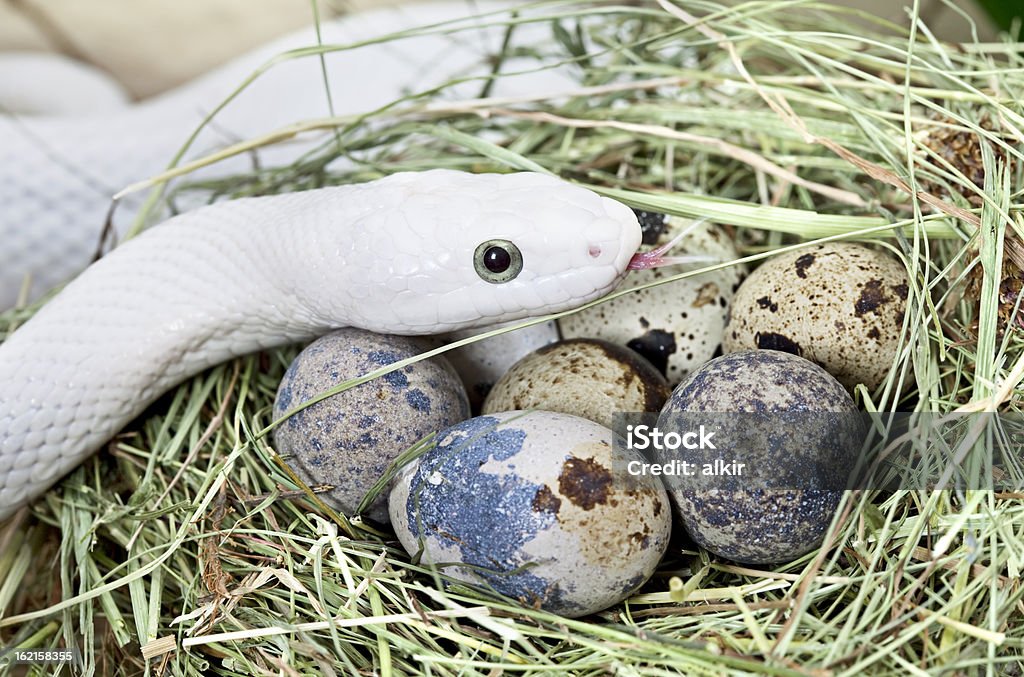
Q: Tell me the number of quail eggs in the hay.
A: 7